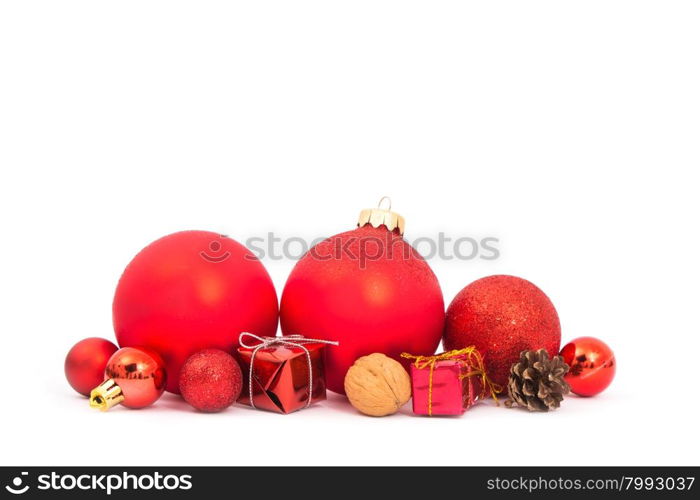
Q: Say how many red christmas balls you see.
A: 7